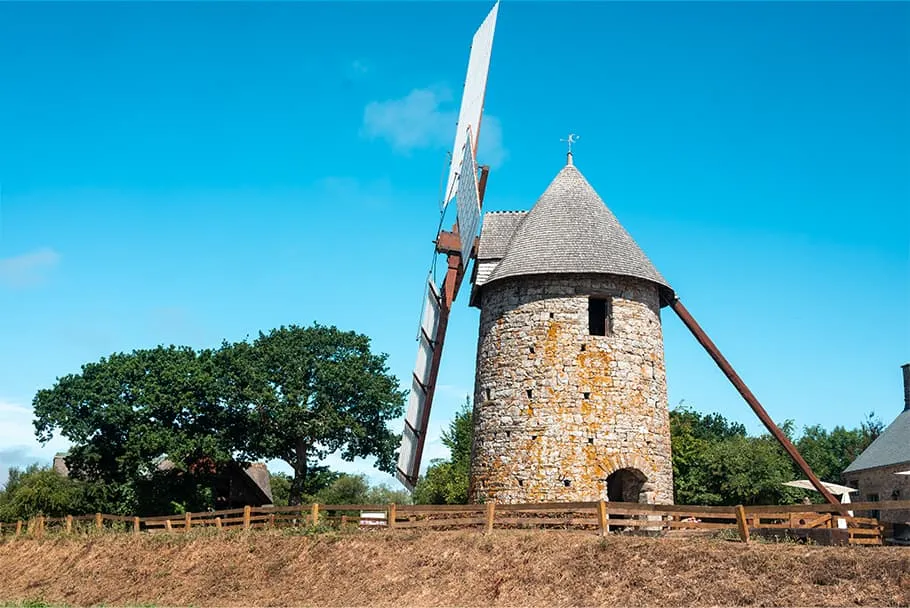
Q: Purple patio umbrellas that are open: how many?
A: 0